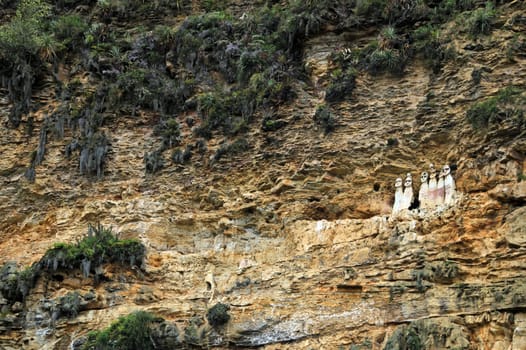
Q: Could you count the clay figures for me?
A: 6